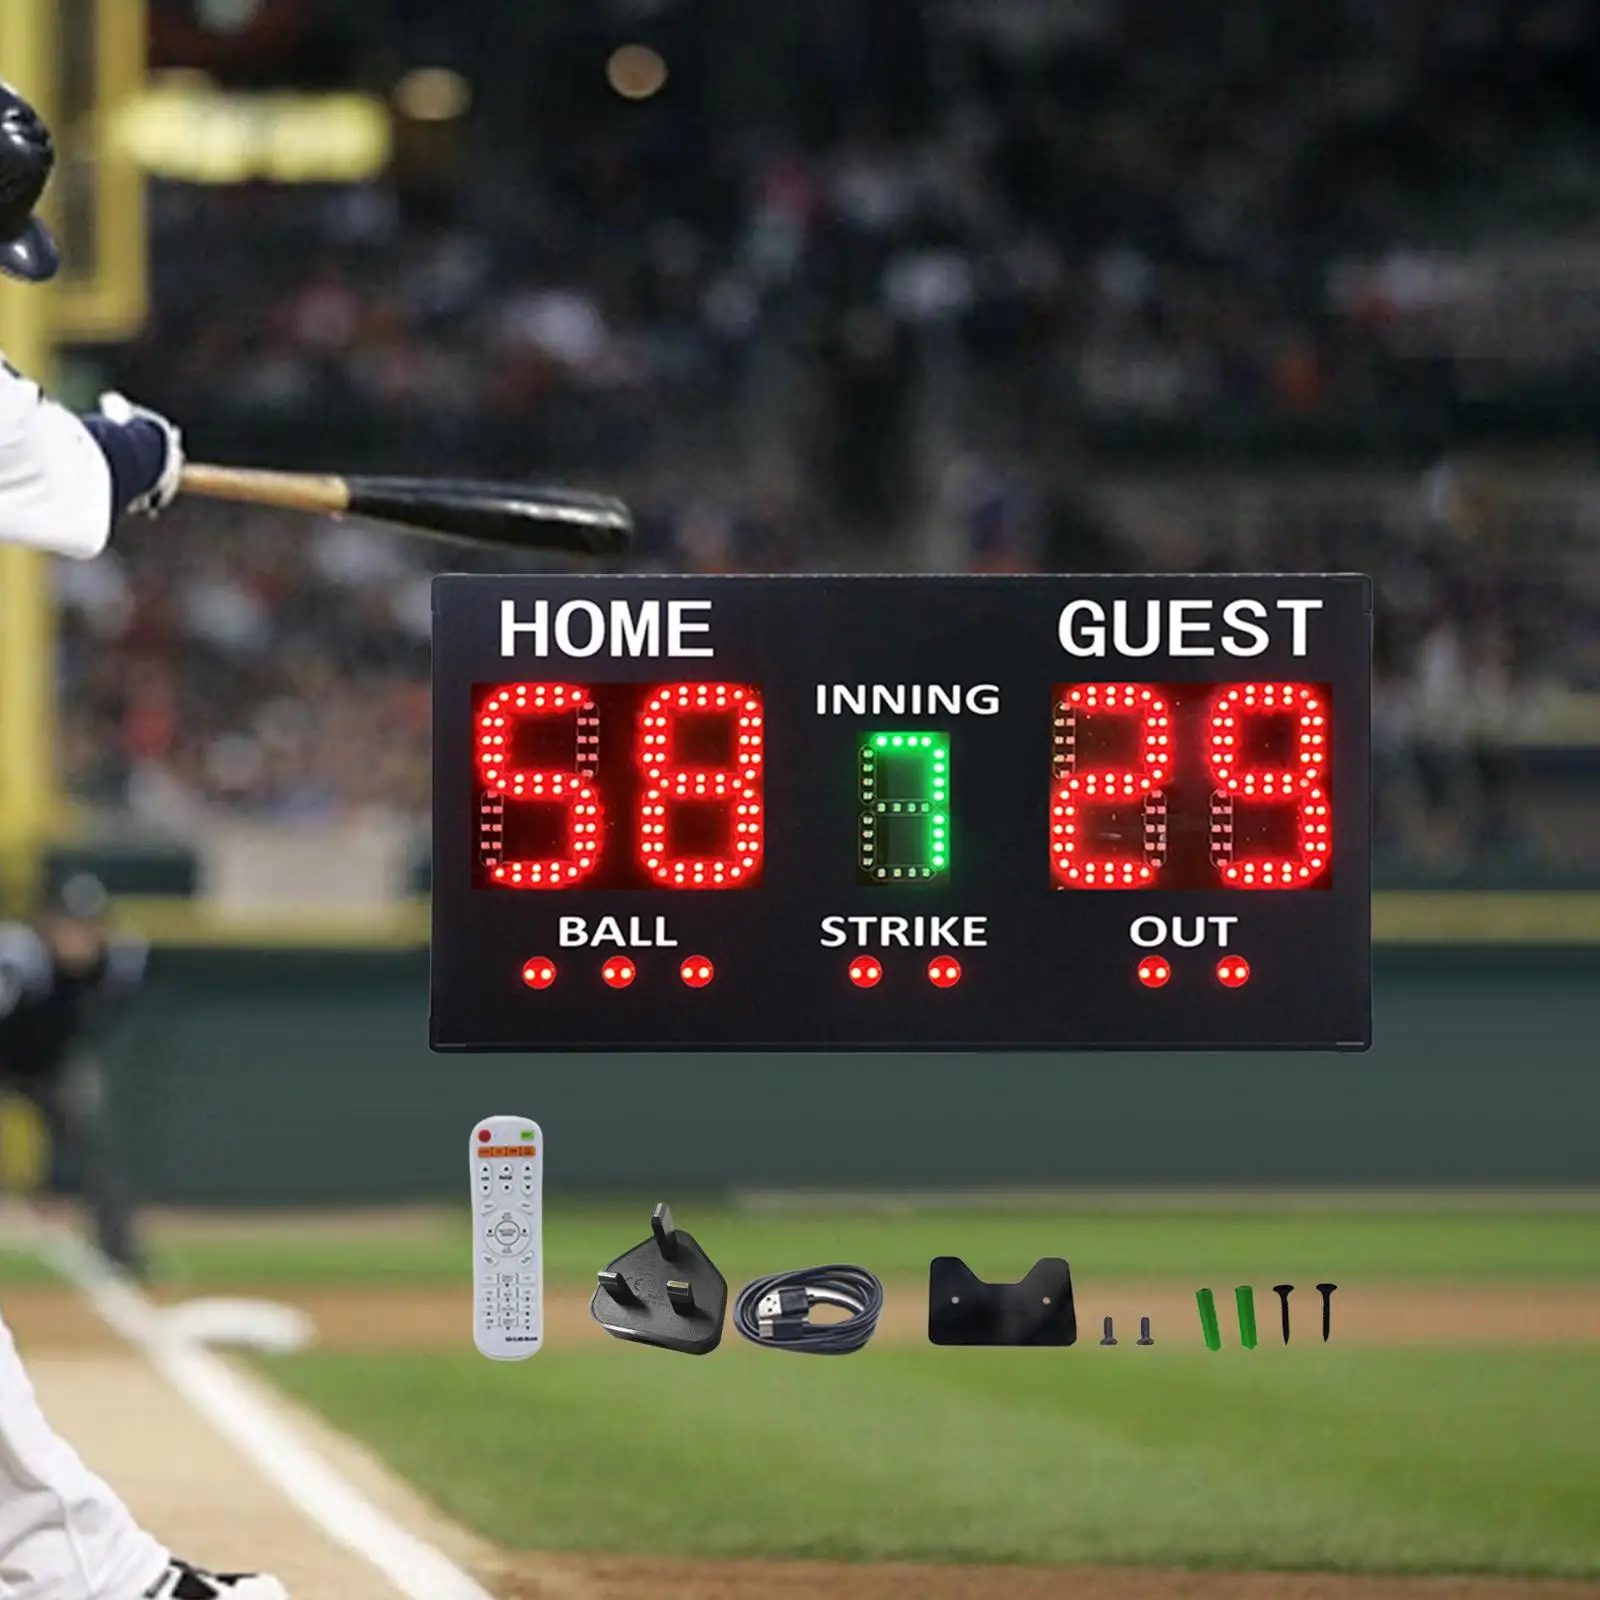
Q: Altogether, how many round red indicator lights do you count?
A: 7